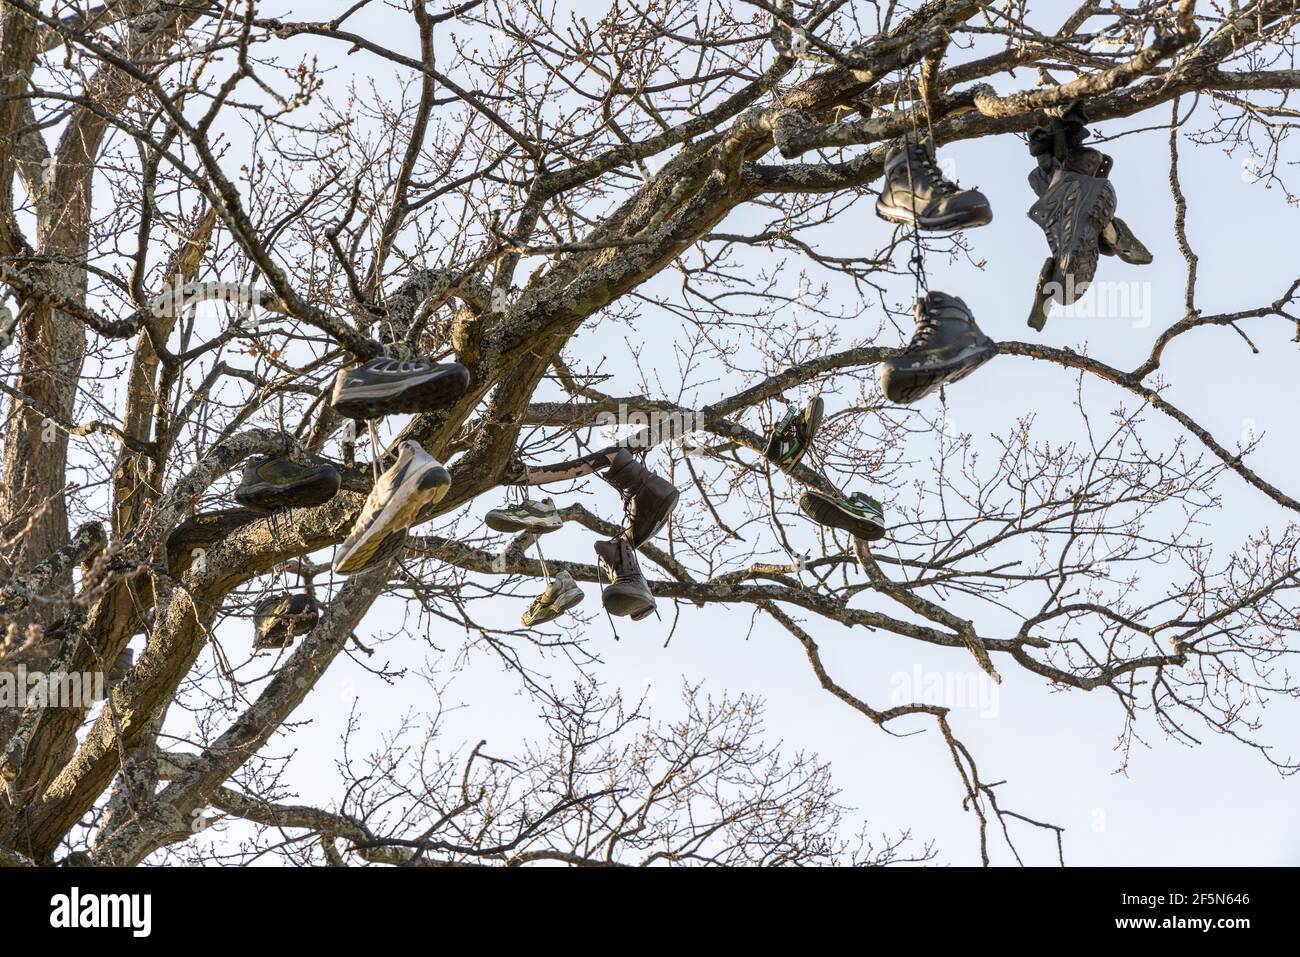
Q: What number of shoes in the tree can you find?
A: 14